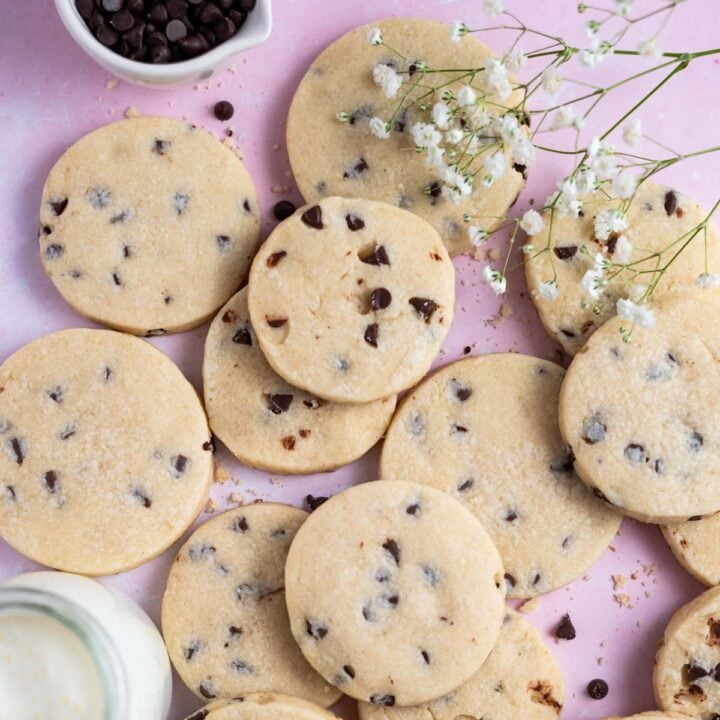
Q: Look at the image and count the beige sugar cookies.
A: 15